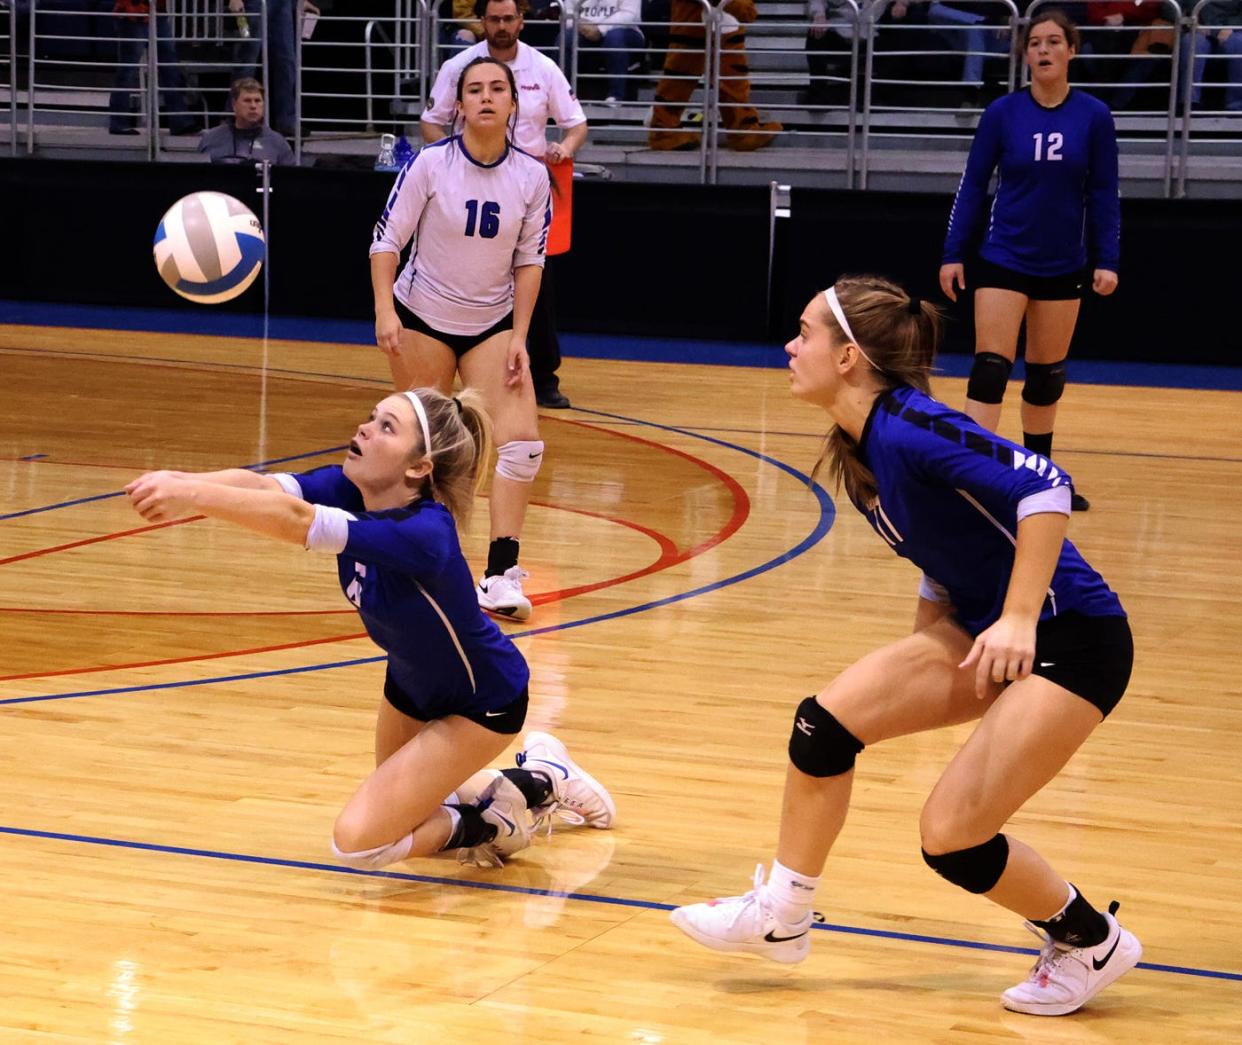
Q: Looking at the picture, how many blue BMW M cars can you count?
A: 0